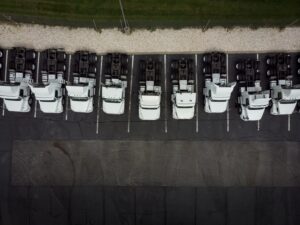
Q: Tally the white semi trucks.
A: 9